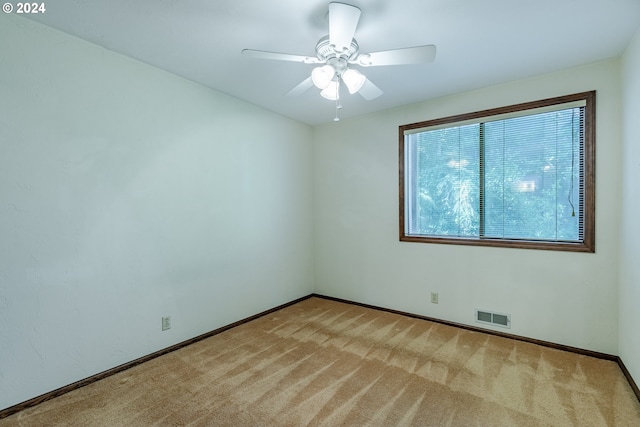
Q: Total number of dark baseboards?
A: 3